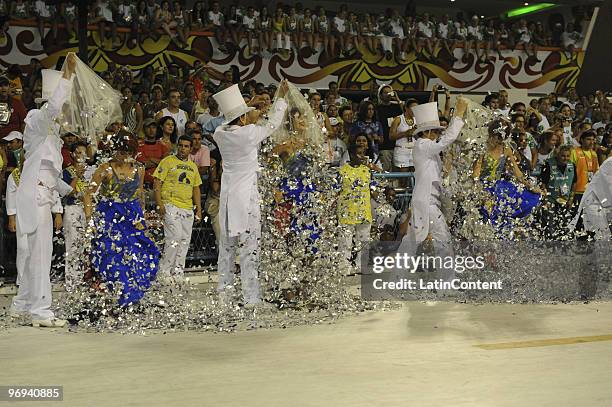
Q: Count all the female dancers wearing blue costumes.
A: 3